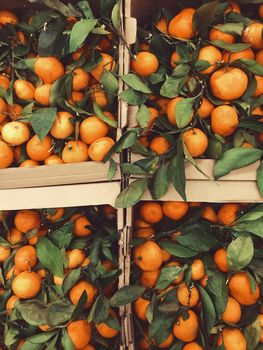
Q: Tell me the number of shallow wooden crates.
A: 4